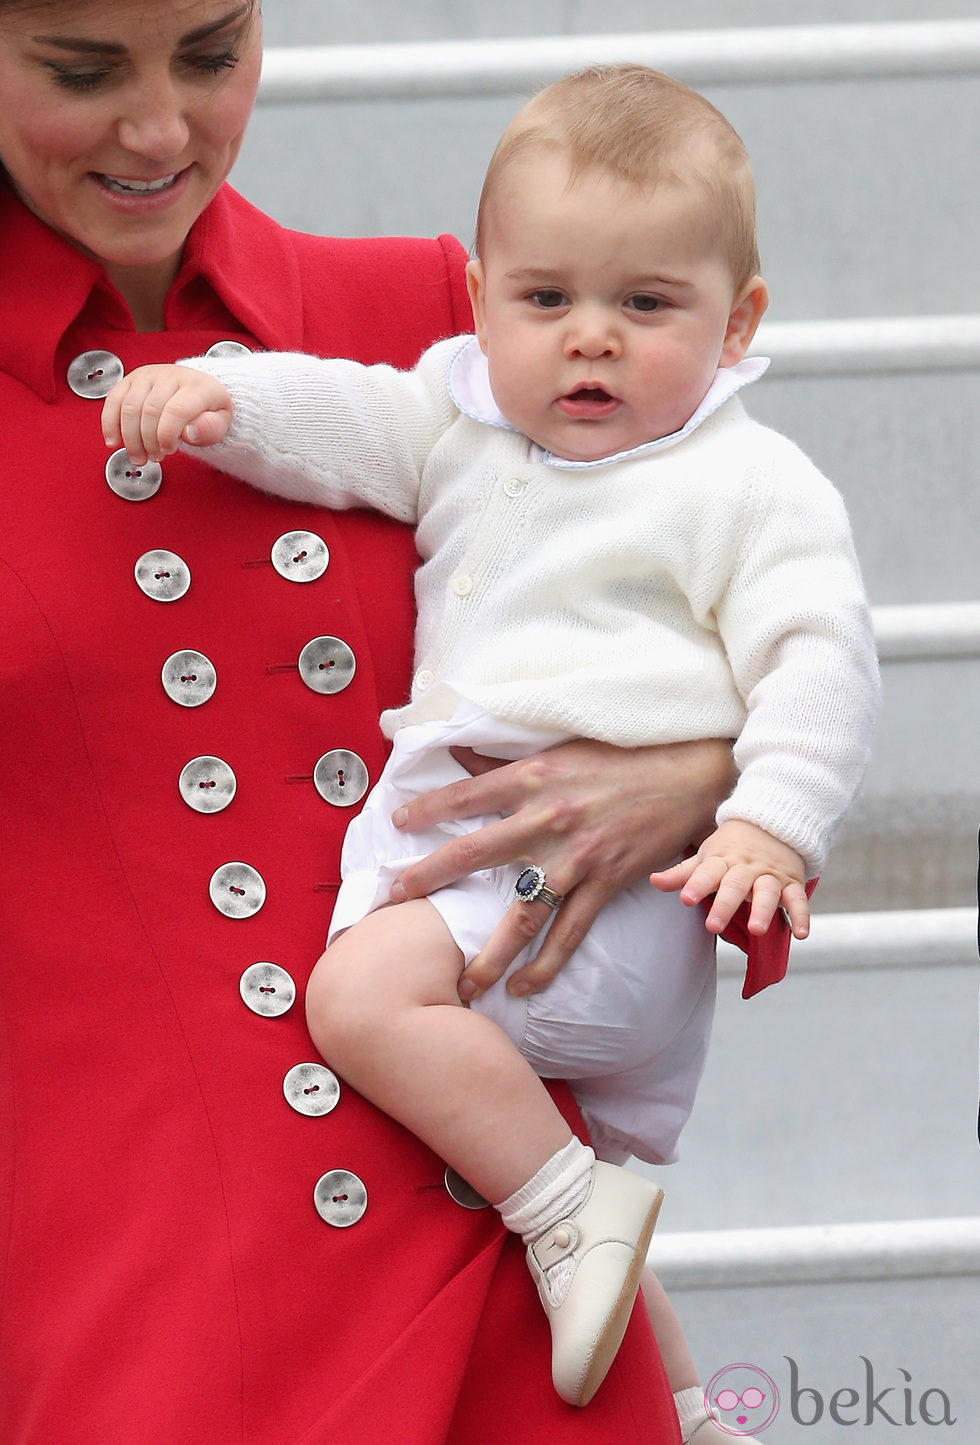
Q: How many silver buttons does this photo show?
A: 14